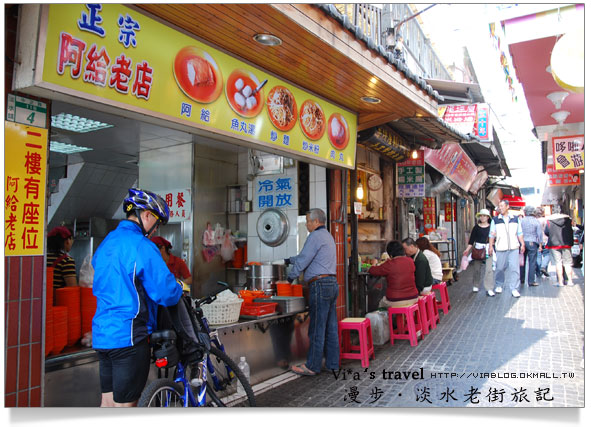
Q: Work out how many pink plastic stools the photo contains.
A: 5